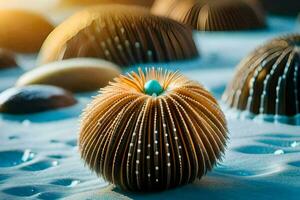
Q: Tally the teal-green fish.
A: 0